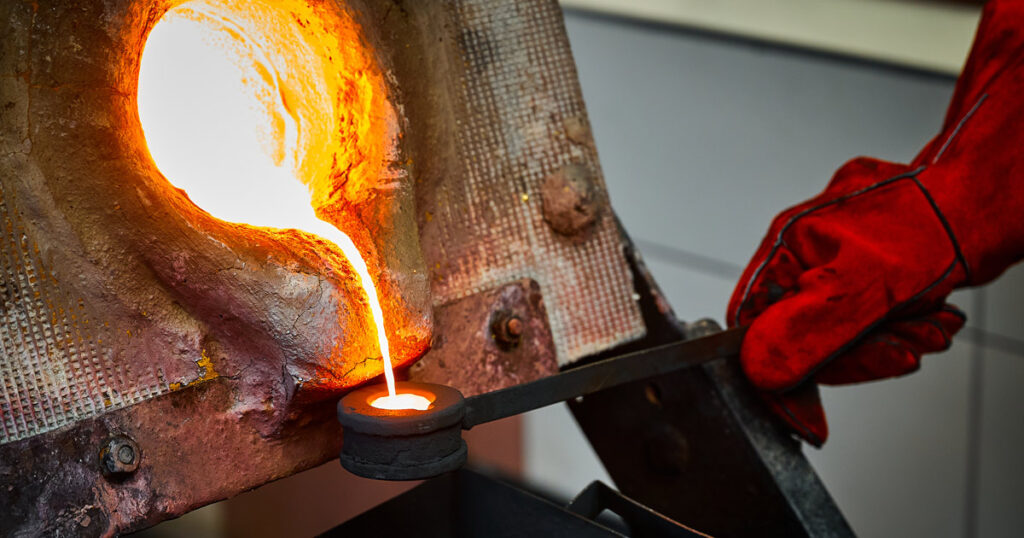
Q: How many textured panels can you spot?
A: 2